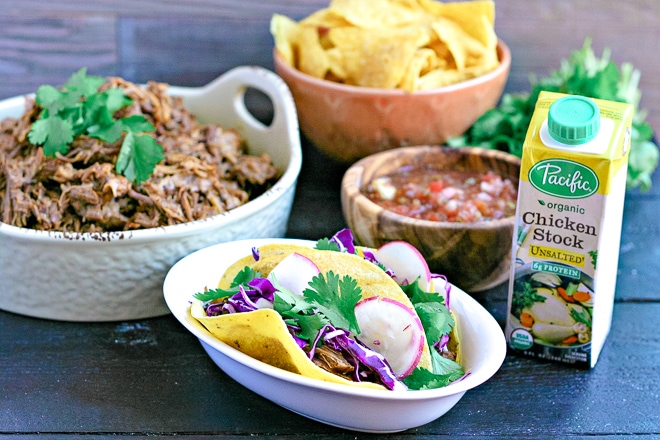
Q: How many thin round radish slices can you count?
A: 3